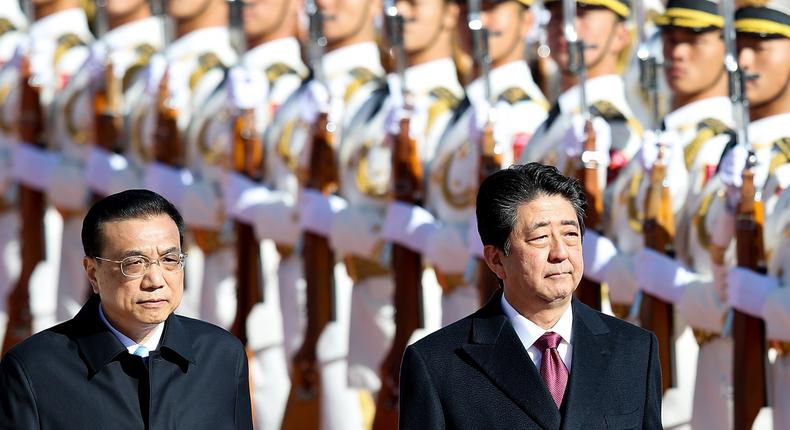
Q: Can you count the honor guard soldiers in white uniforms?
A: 11